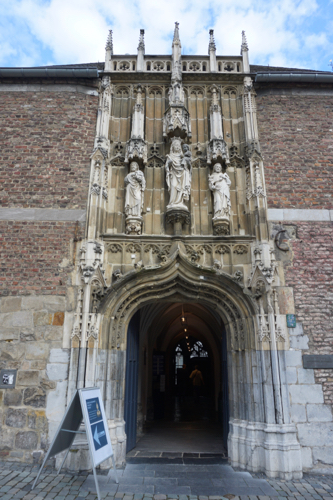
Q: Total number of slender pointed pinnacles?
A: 5